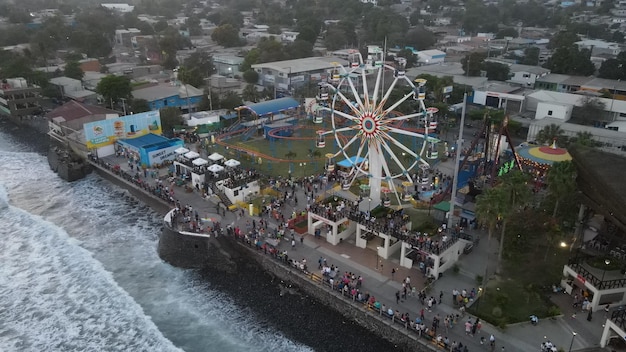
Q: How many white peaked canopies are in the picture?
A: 6